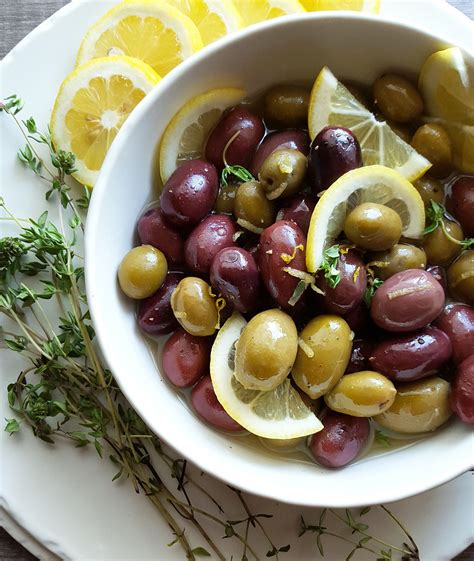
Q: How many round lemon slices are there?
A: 5